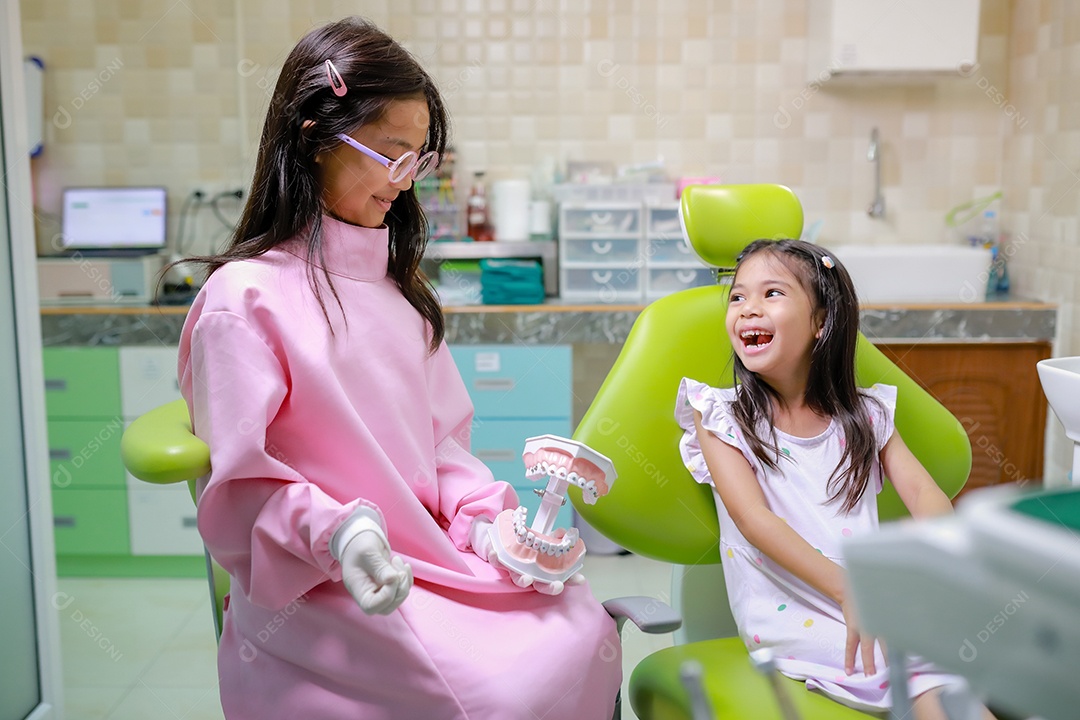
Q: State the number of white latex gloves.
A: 2